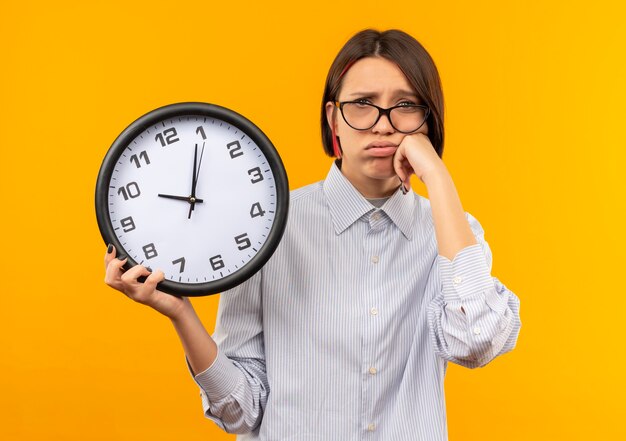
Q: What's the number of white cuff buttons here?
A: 2